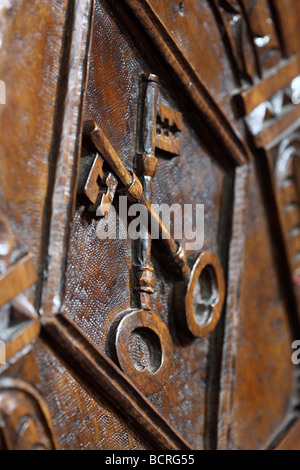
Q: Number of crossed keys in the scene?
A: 2